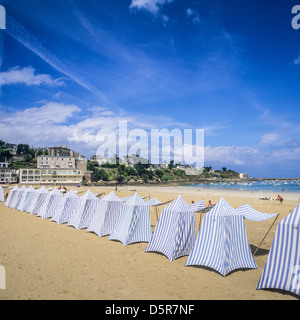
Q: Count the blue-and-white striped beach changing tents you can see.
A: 13